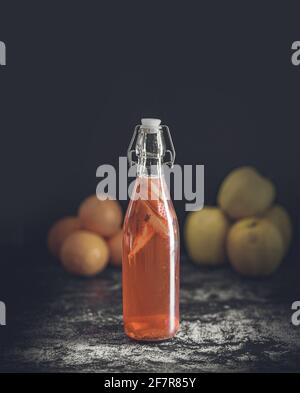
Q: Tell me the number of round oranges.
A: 4